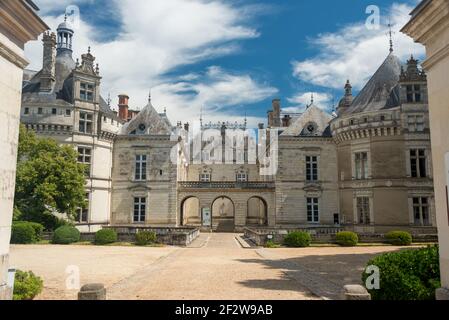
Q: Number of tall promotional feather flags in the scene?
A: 0